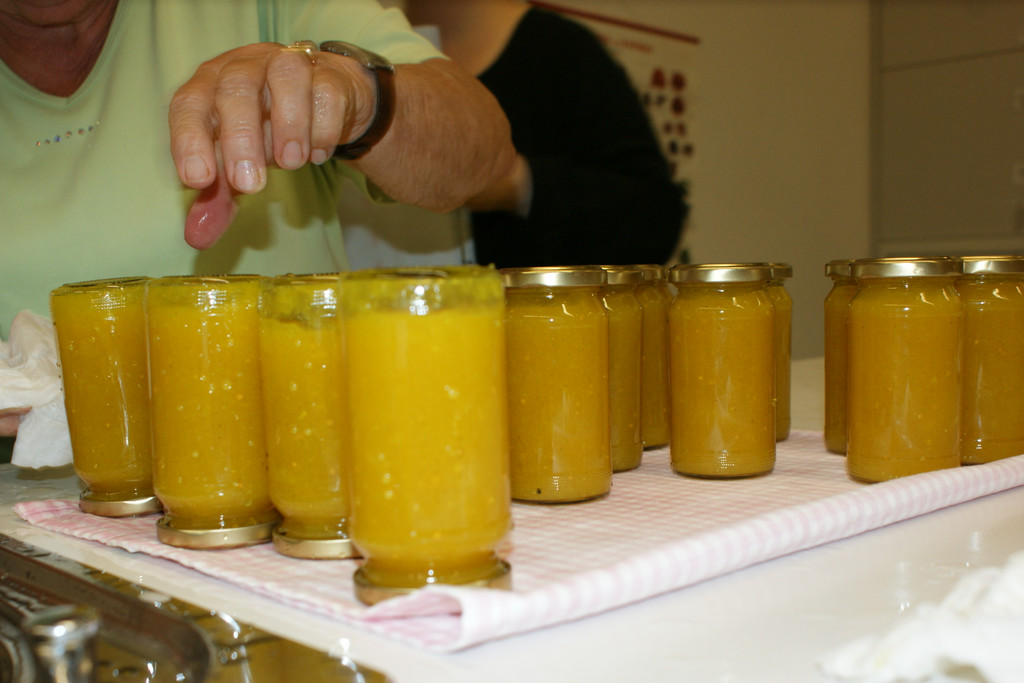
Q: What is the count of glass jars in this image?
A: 12